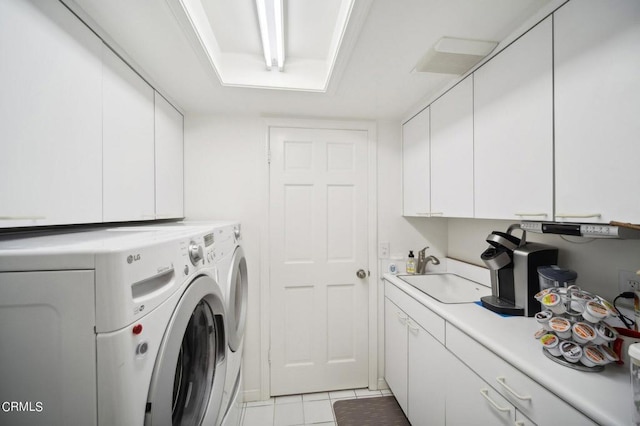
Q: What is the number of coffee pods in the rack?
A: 15